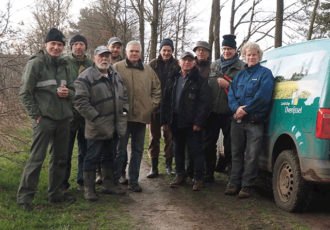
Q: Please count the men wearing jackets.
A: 10